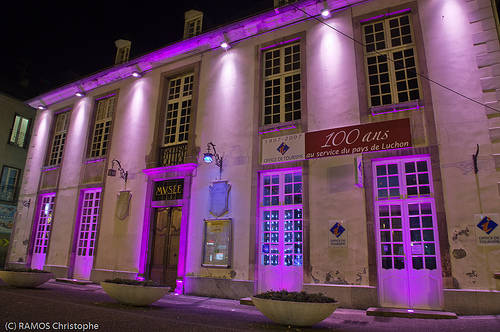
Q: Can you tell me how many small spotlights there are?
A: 5